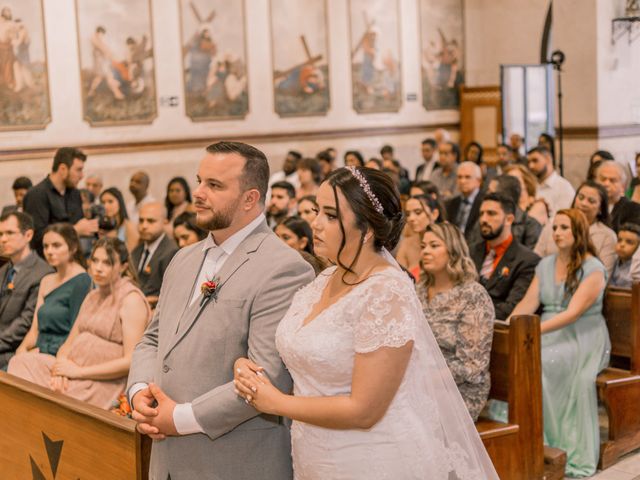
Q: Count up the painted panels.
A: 6